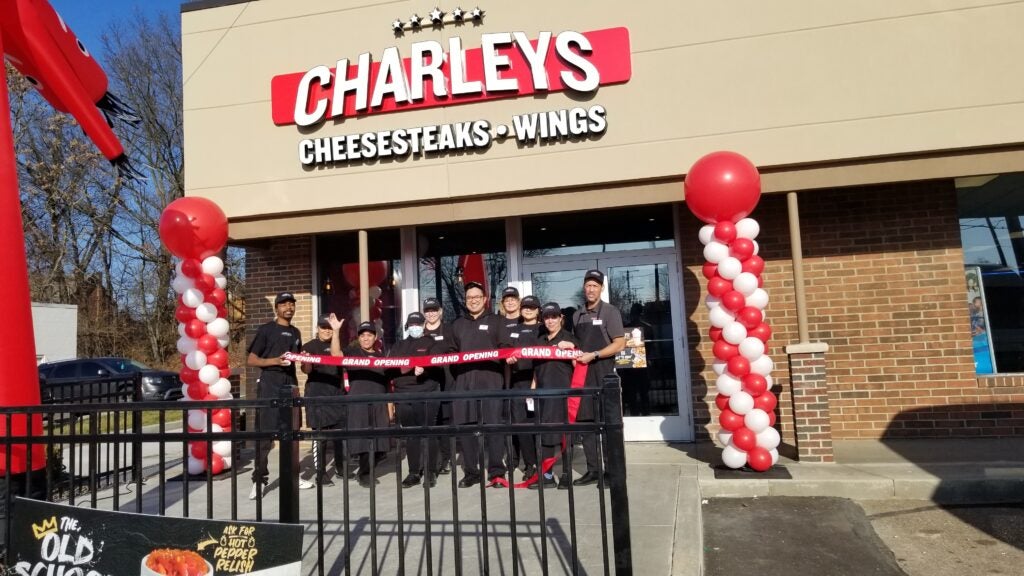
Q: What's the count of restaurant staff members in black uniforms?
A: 10